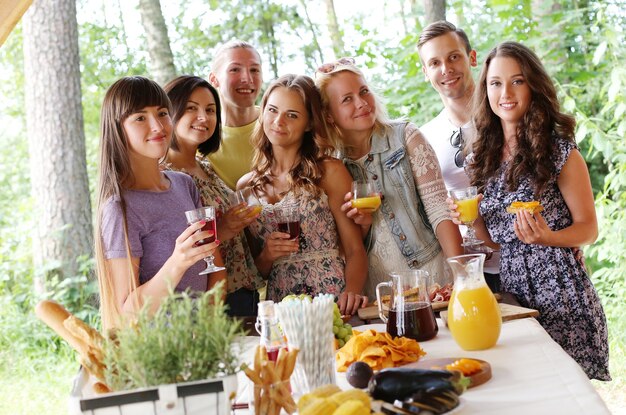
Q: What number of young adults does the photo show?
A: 7